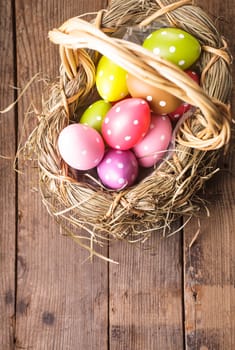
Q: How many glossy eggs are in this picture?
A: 9